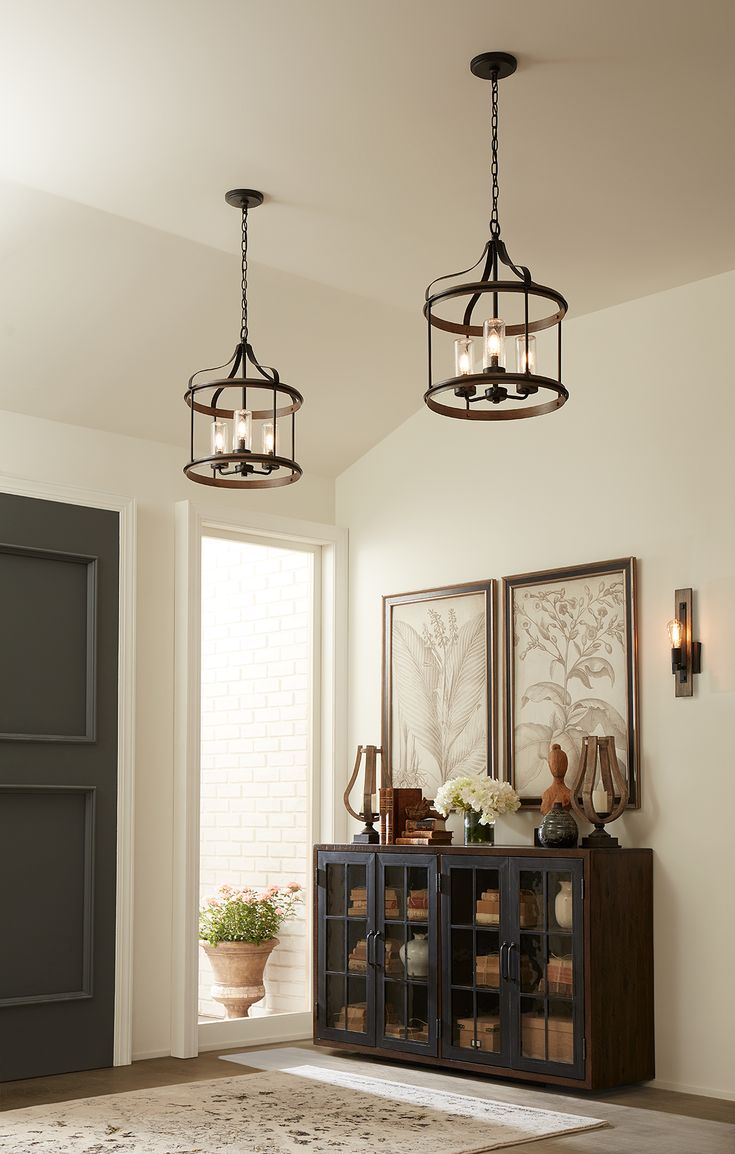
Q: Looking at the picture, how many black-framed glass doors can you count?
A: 4